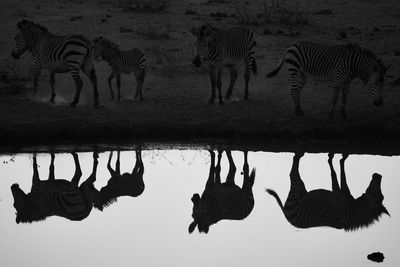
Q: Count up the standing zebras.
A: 4